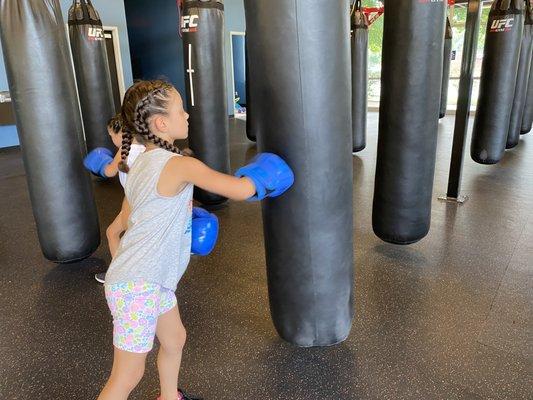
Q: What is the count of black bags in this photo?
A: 11